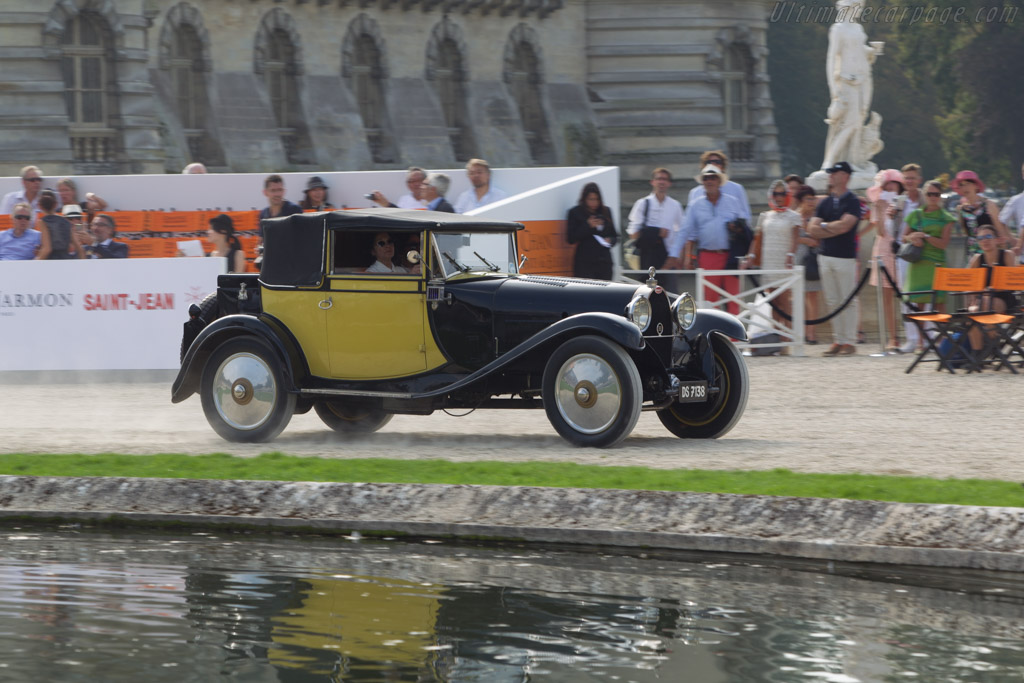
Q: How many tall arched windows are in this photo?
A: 7